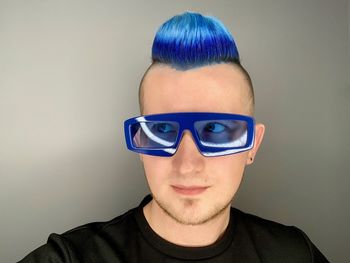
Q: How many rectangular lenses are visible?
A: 2